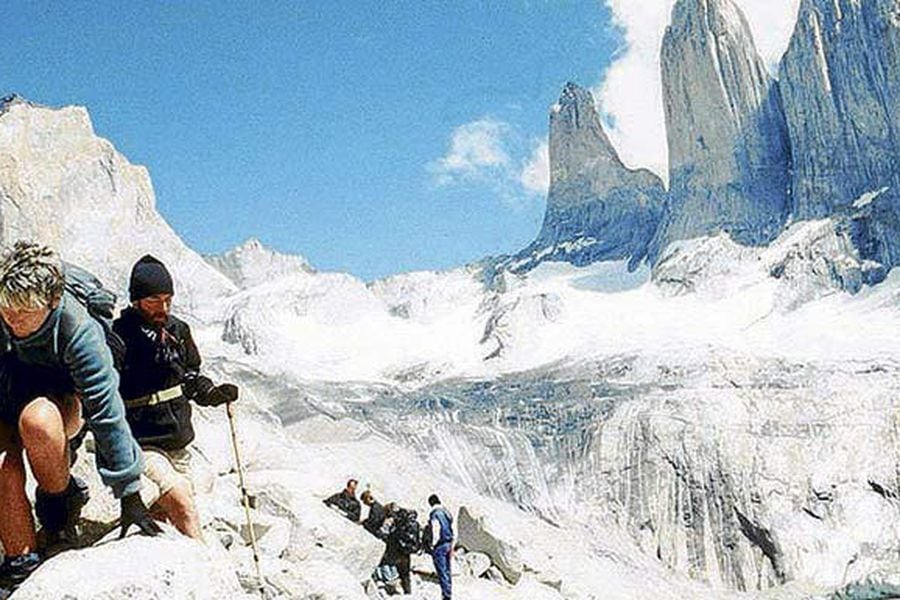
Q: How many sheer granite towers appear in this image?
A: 3